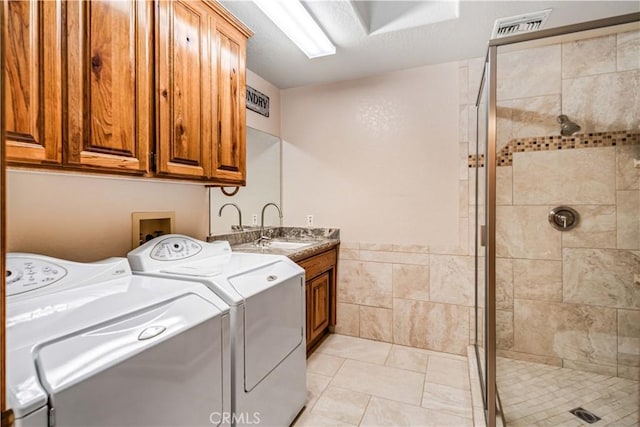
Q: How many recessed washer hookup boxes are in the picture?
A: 1